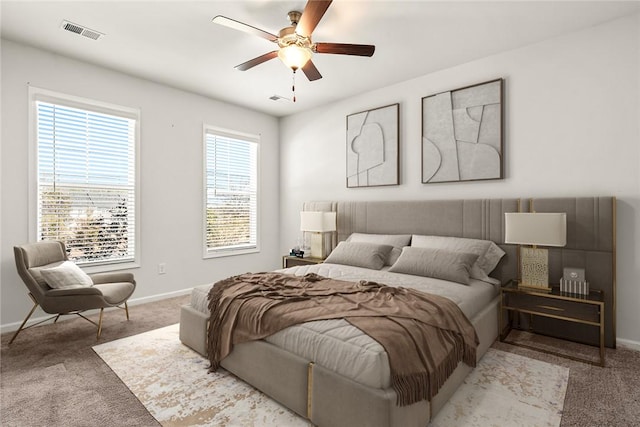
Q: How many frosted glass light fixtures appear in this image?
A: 1